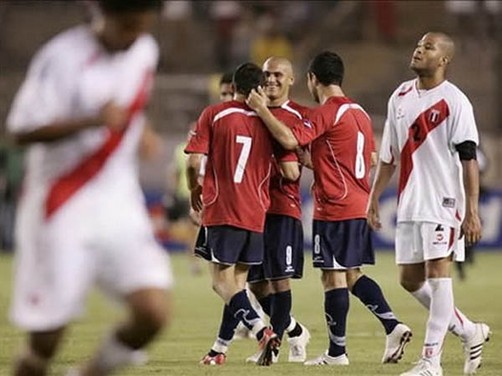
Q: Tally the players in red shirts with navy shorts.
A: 3